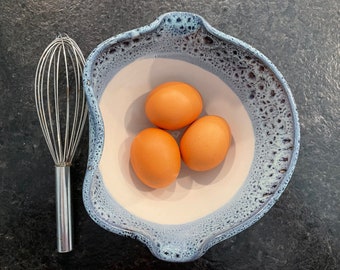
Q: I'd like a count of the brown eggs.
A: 3